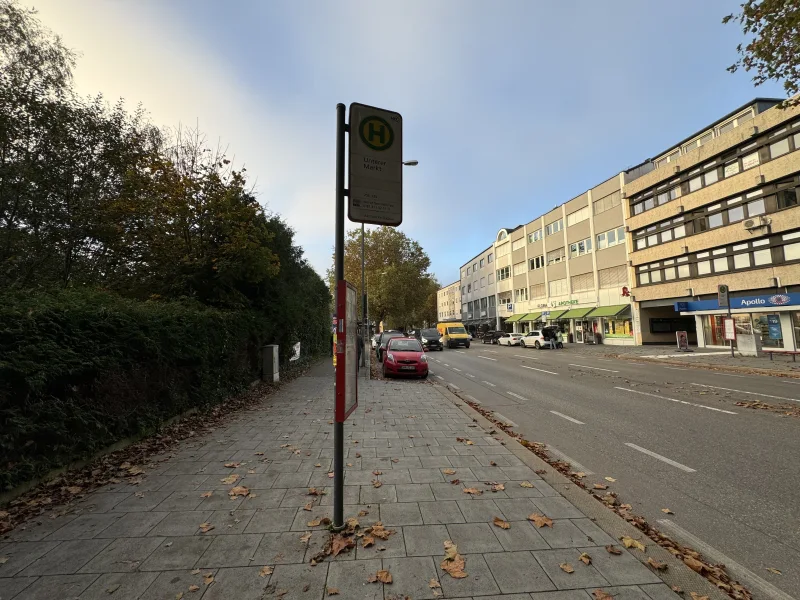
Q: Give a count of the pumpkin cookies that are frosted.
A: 0